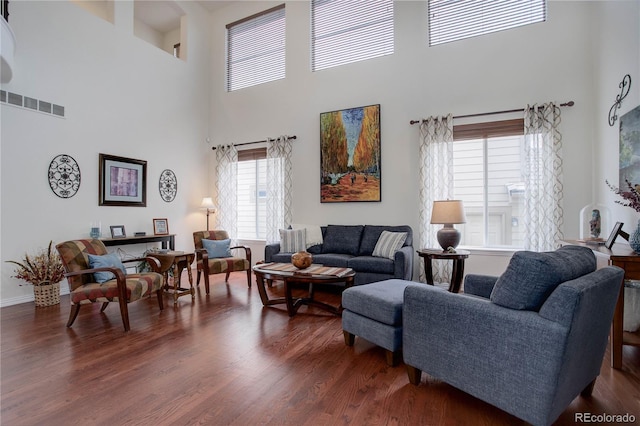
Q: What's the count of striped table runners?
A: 1